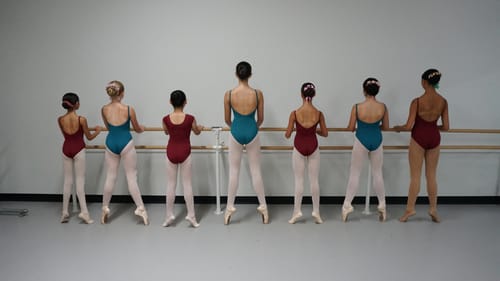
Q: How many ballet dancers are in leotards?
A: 7